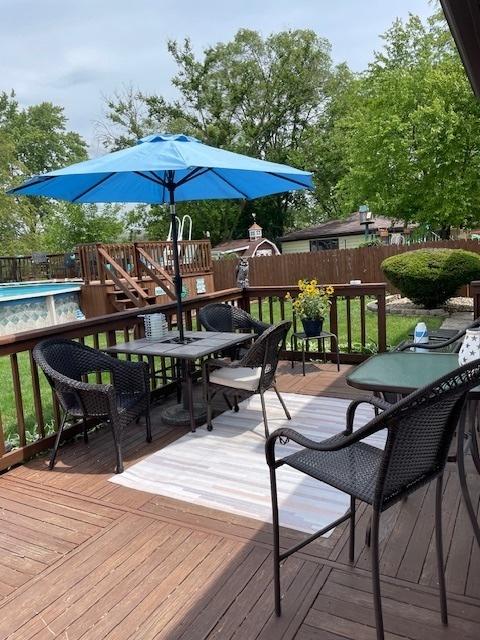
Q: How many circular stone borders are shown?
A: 1